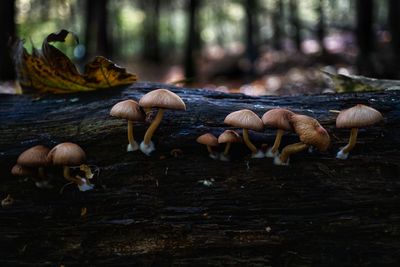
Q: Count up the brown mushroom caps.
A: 11